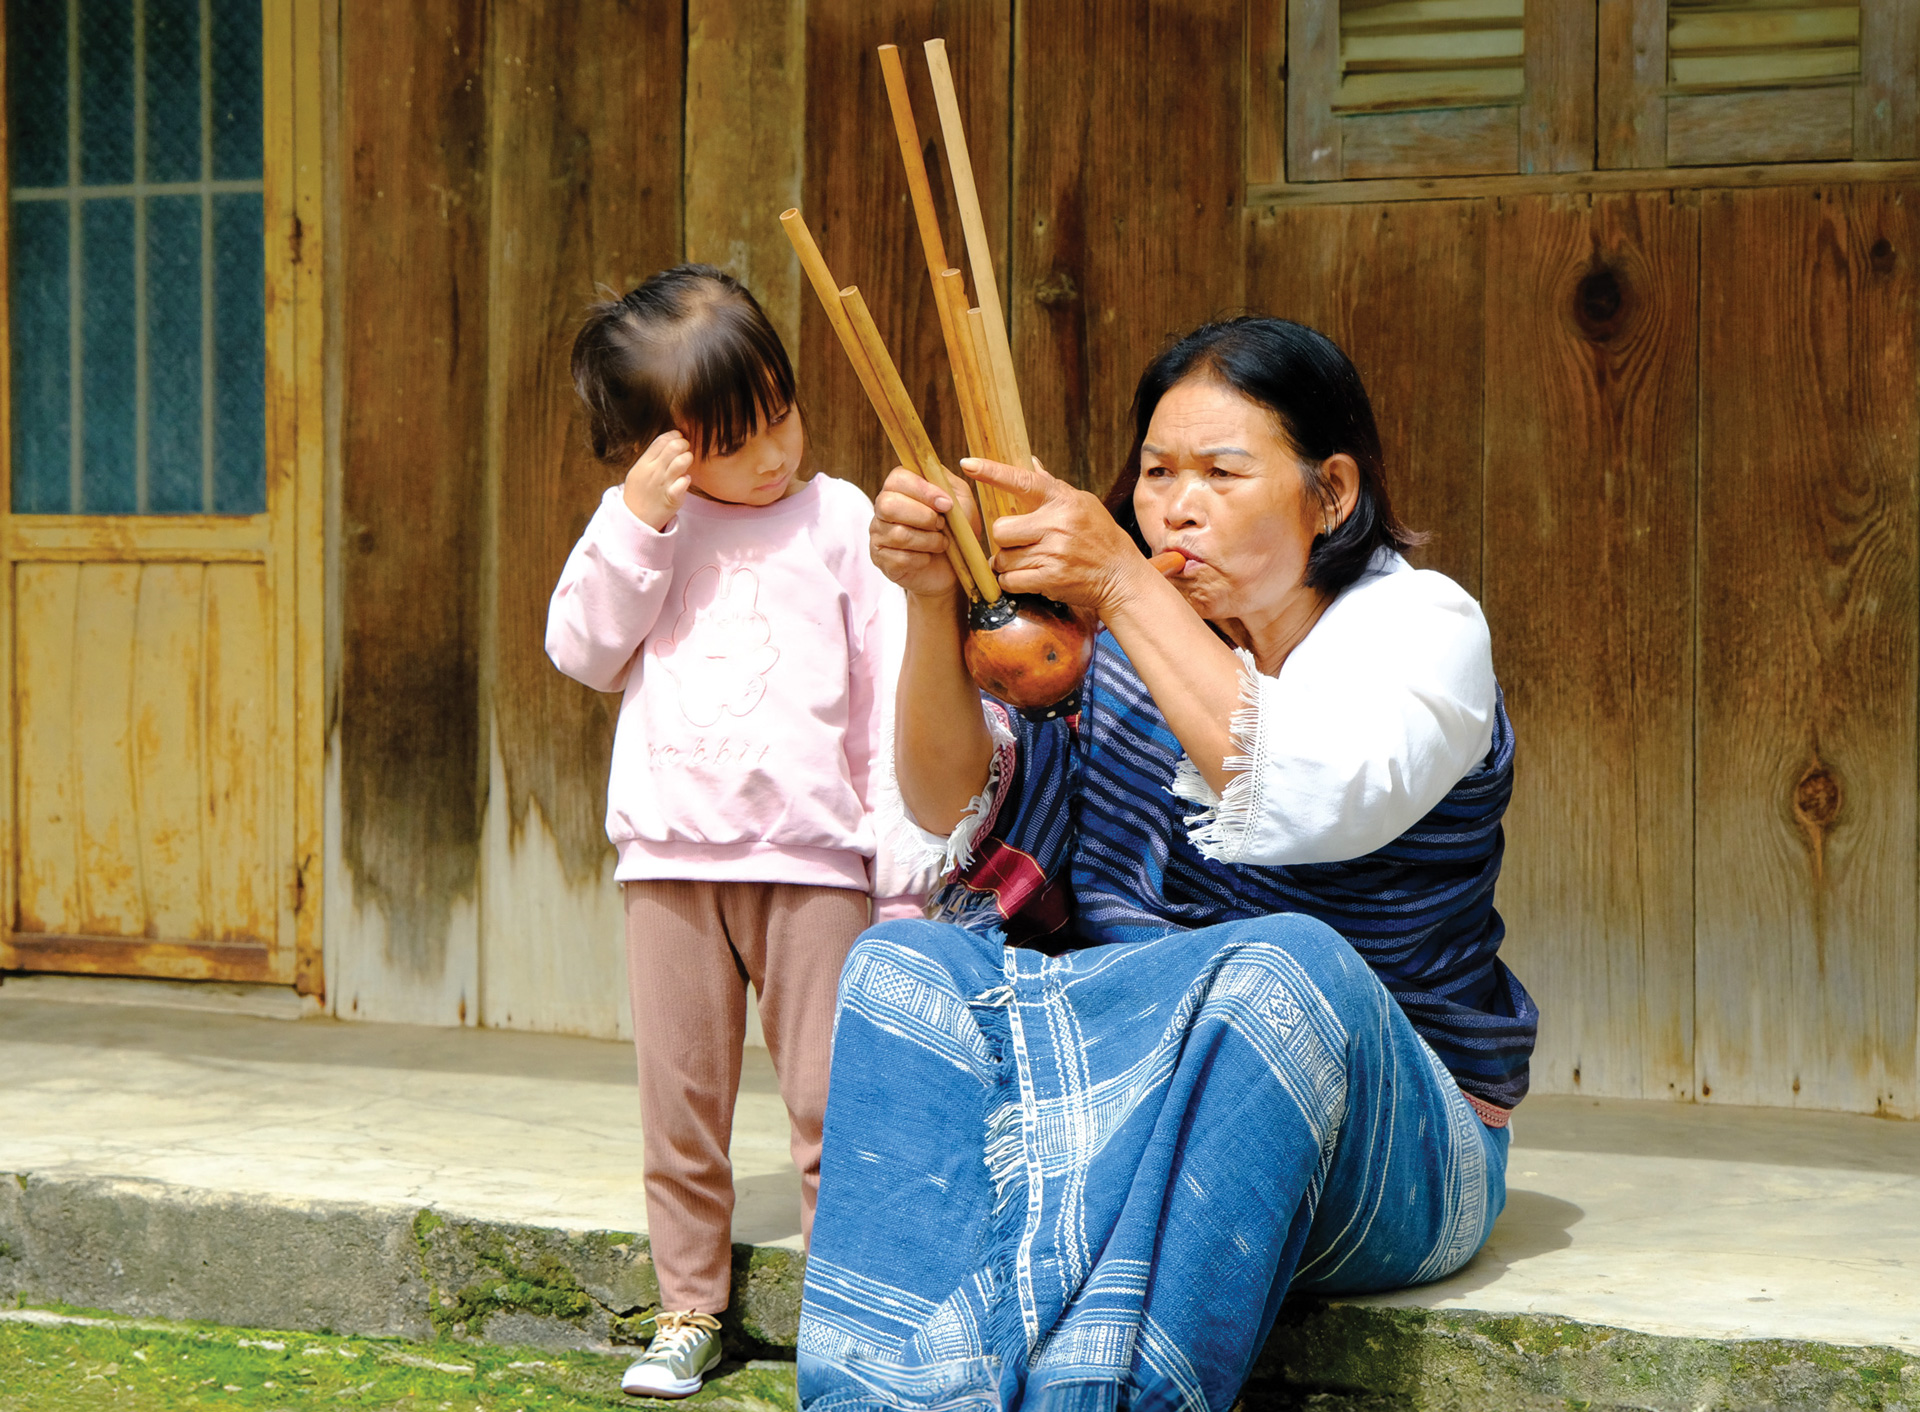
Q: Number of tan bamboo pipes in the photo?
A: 6